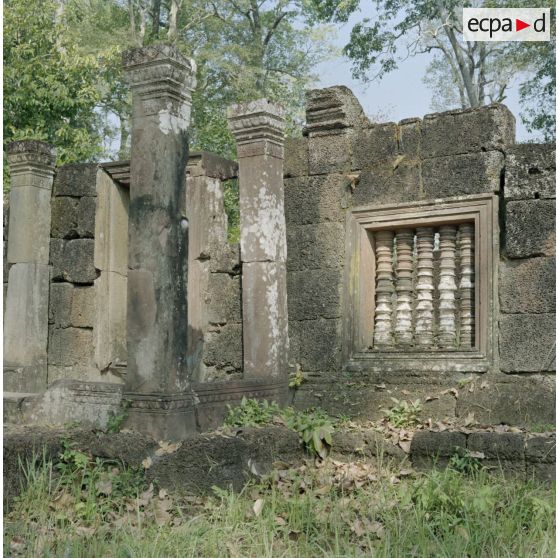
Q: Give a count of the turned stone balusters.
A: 5